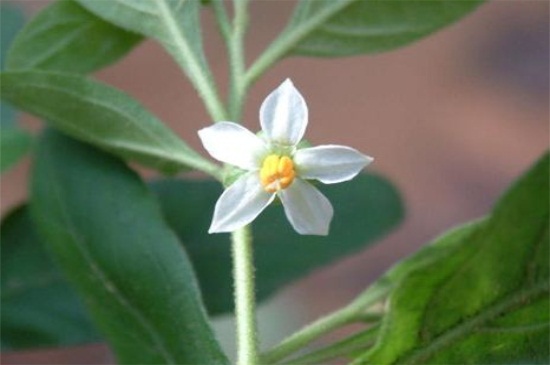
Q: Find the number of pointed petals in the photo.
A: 5